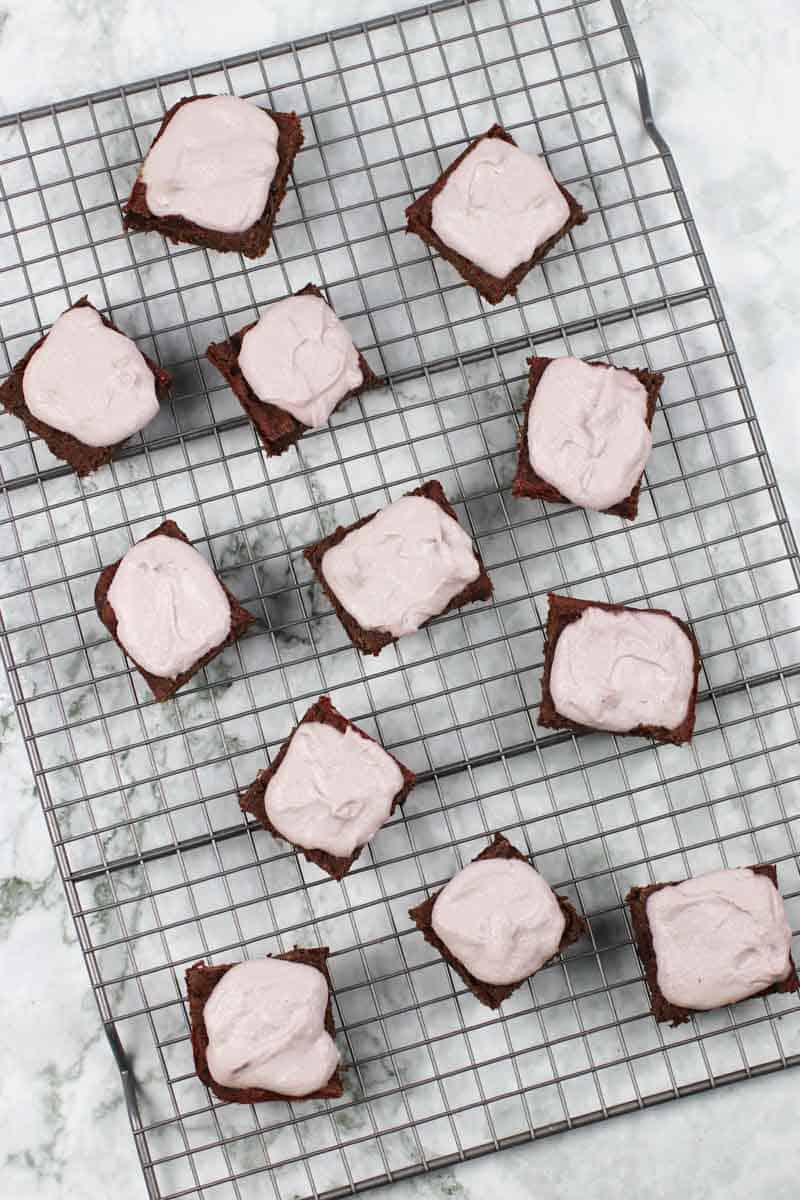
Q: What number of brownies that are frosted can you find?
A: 12